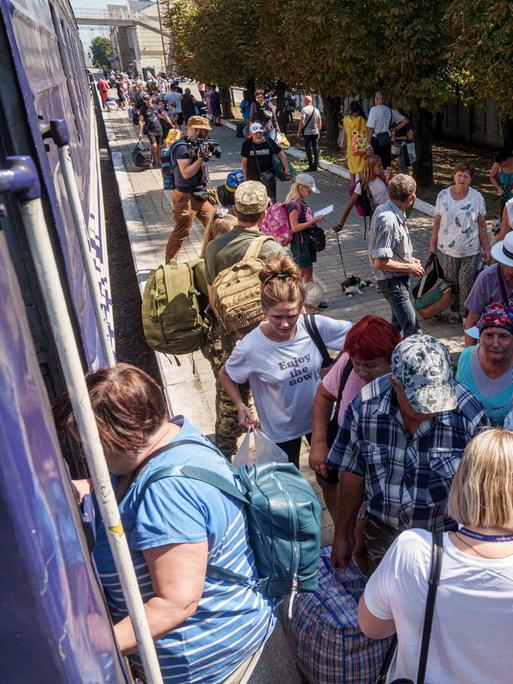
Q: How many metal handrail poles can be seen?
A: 2